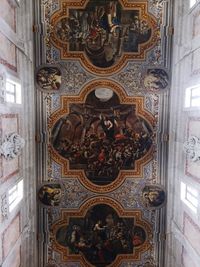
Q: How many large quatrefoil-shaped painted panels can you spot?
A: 3